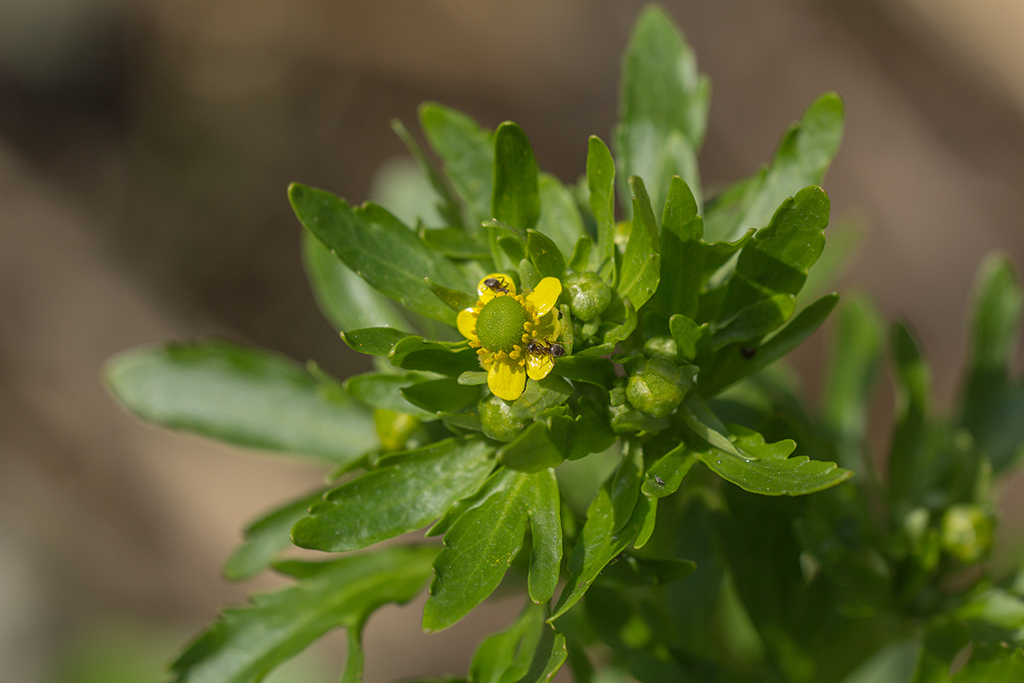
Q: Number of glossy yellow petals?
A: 5